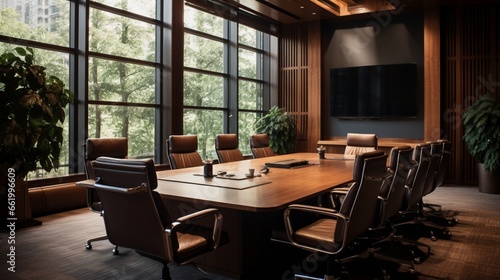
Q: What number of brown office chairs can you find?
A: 11